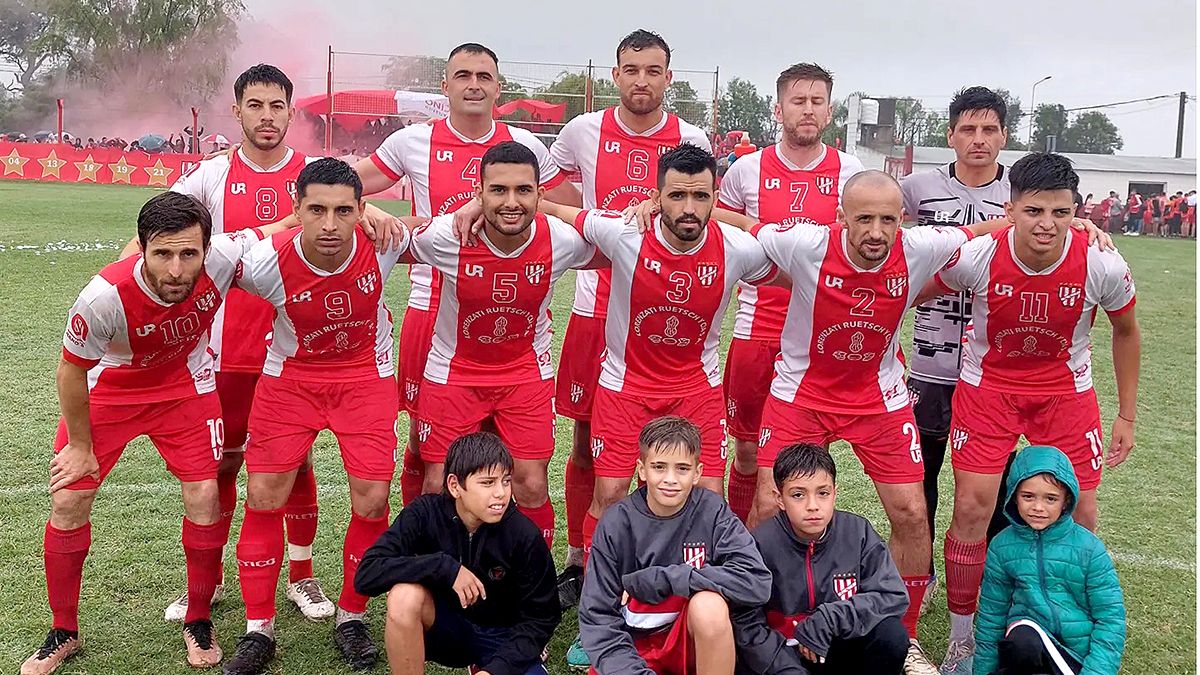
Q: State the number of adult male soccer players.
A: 11